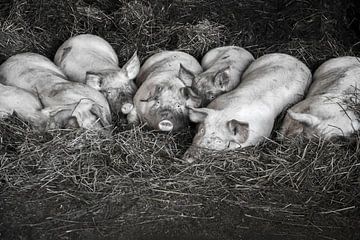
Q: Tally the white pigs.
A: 7